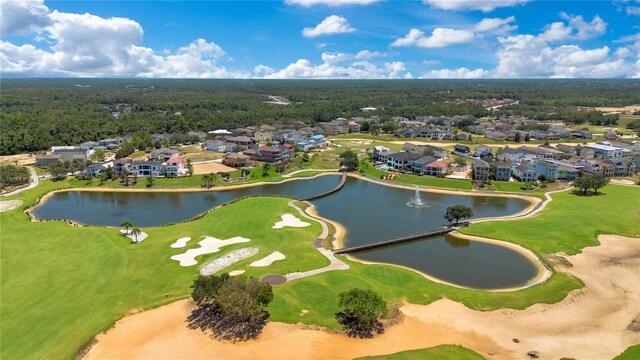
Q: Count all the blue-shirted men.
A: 0